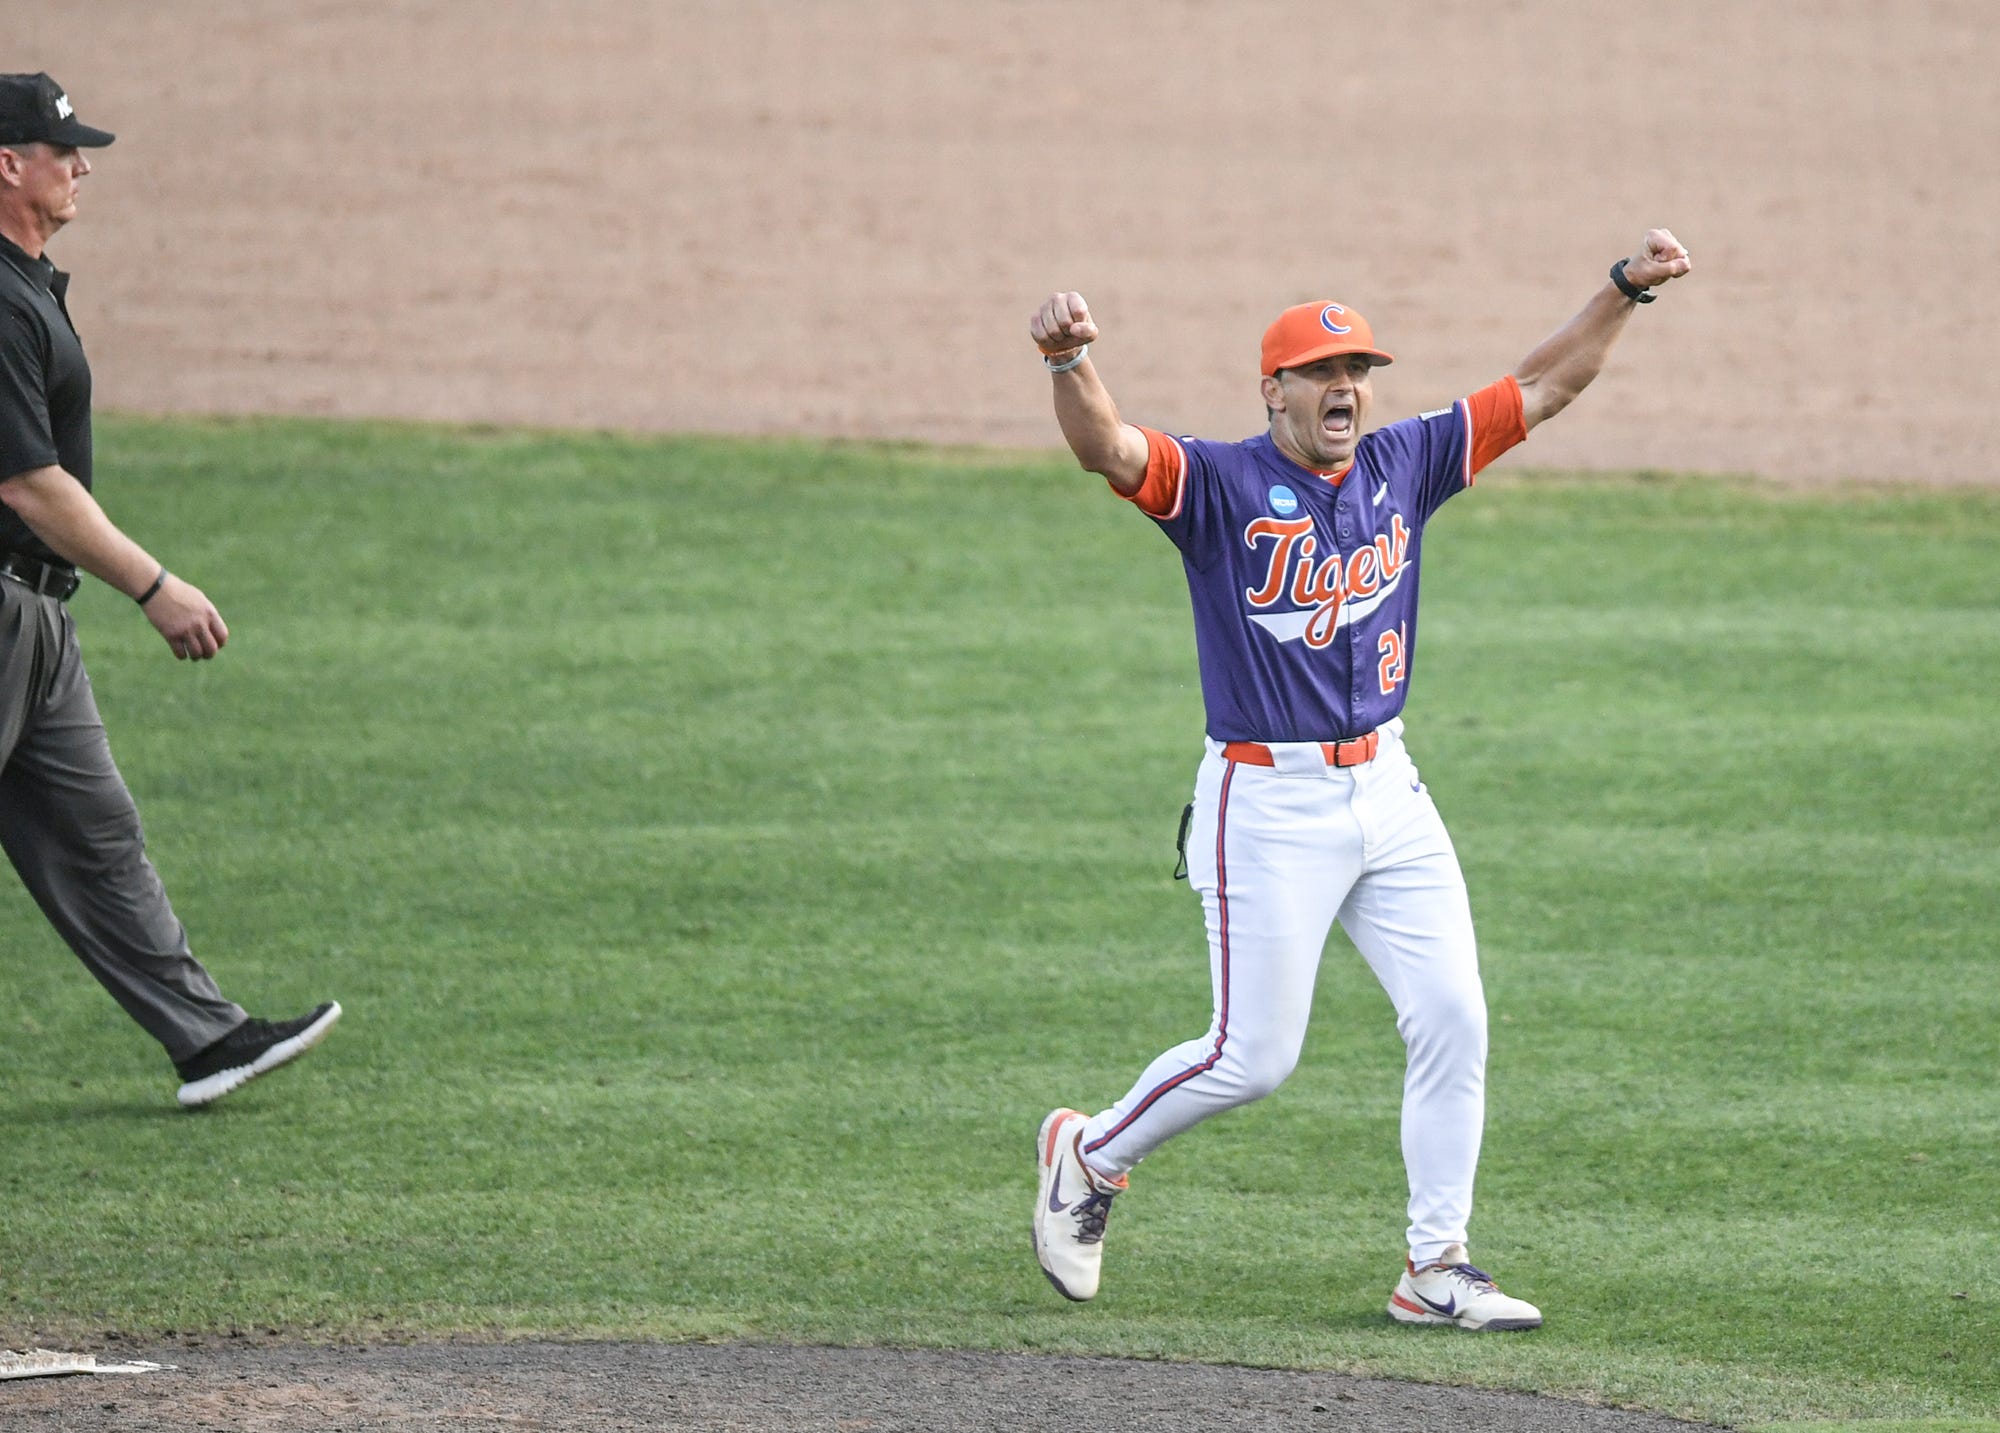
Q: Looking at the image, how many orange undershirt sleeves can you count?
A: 2